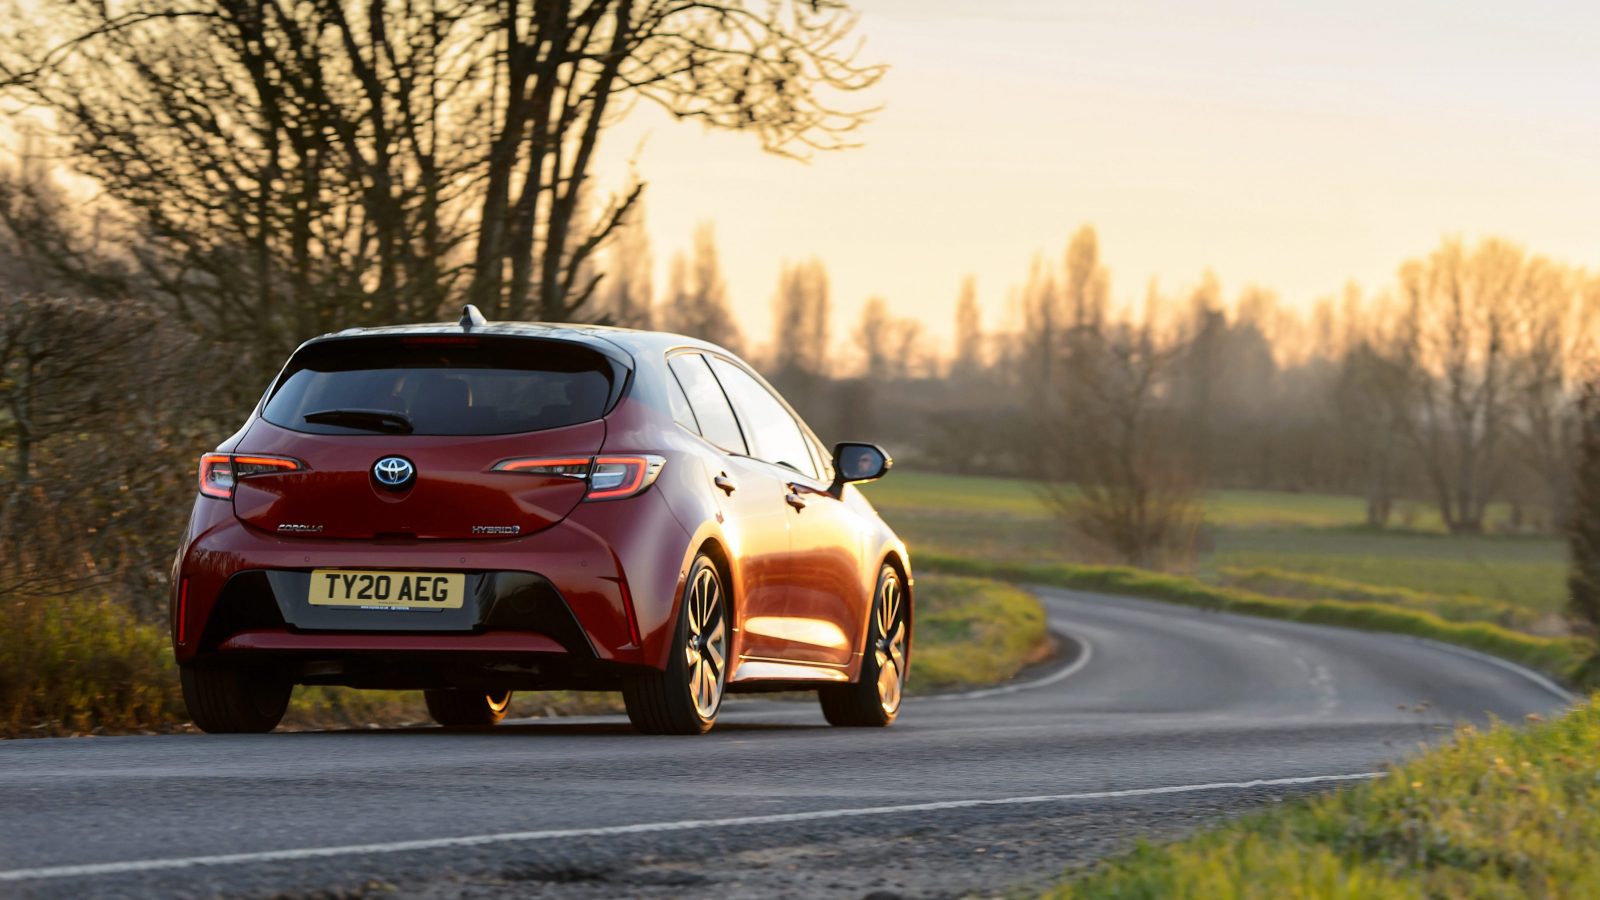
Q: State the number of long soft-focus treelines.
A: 1